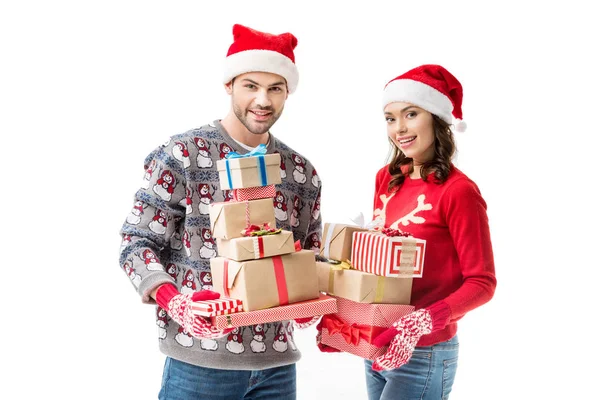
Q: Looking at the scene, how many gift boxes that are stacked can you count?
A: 11